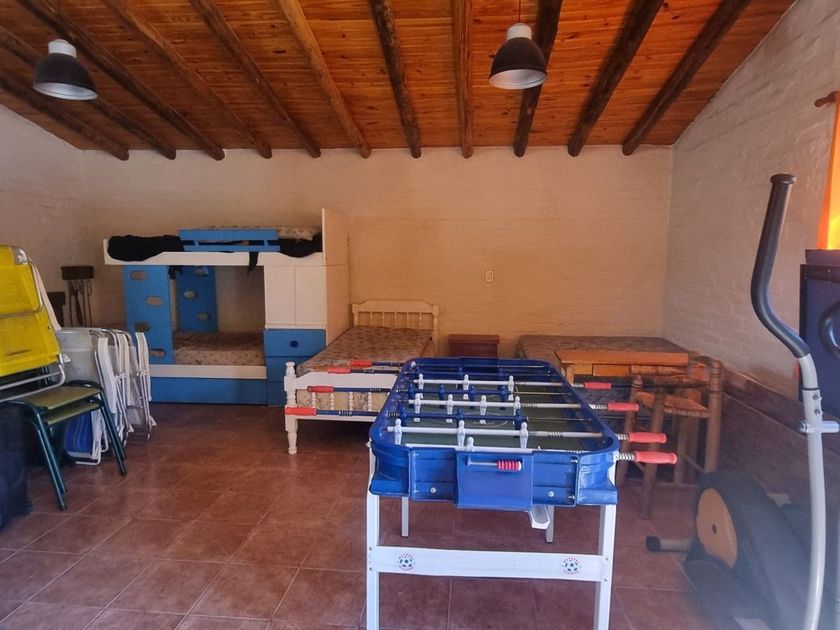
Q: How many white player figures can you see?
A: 11